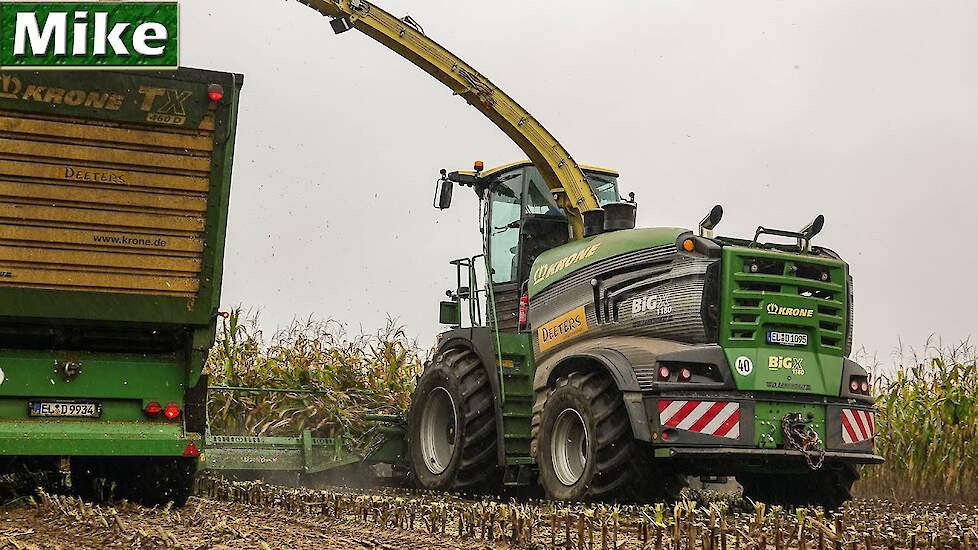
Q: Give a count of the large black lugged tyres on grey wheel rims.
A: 2